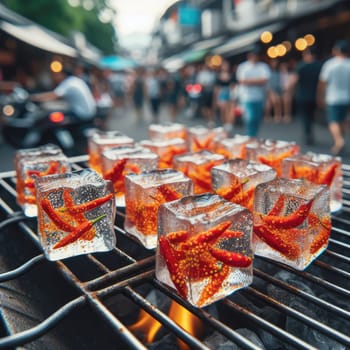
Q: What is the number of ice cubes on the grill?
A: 15